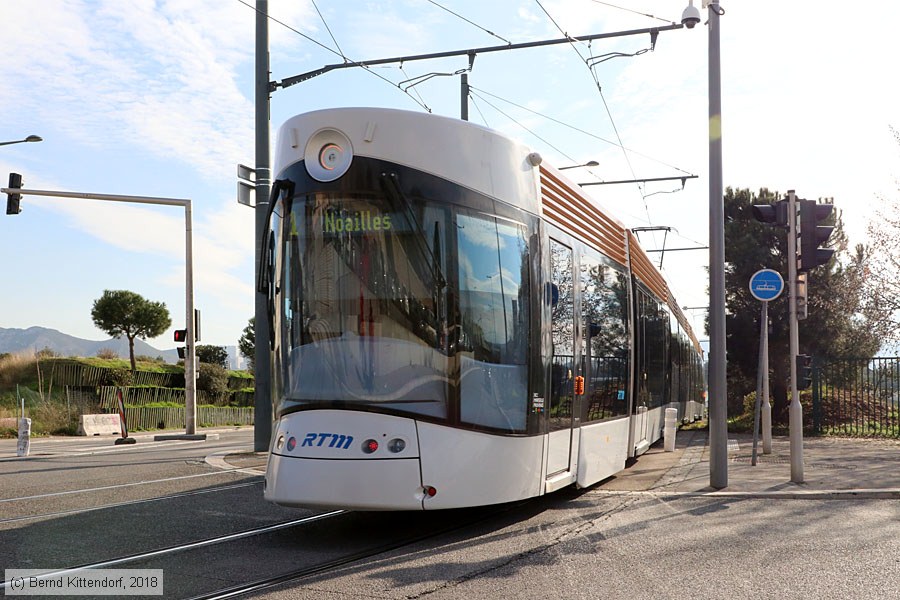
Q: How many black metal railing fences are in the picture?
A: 1